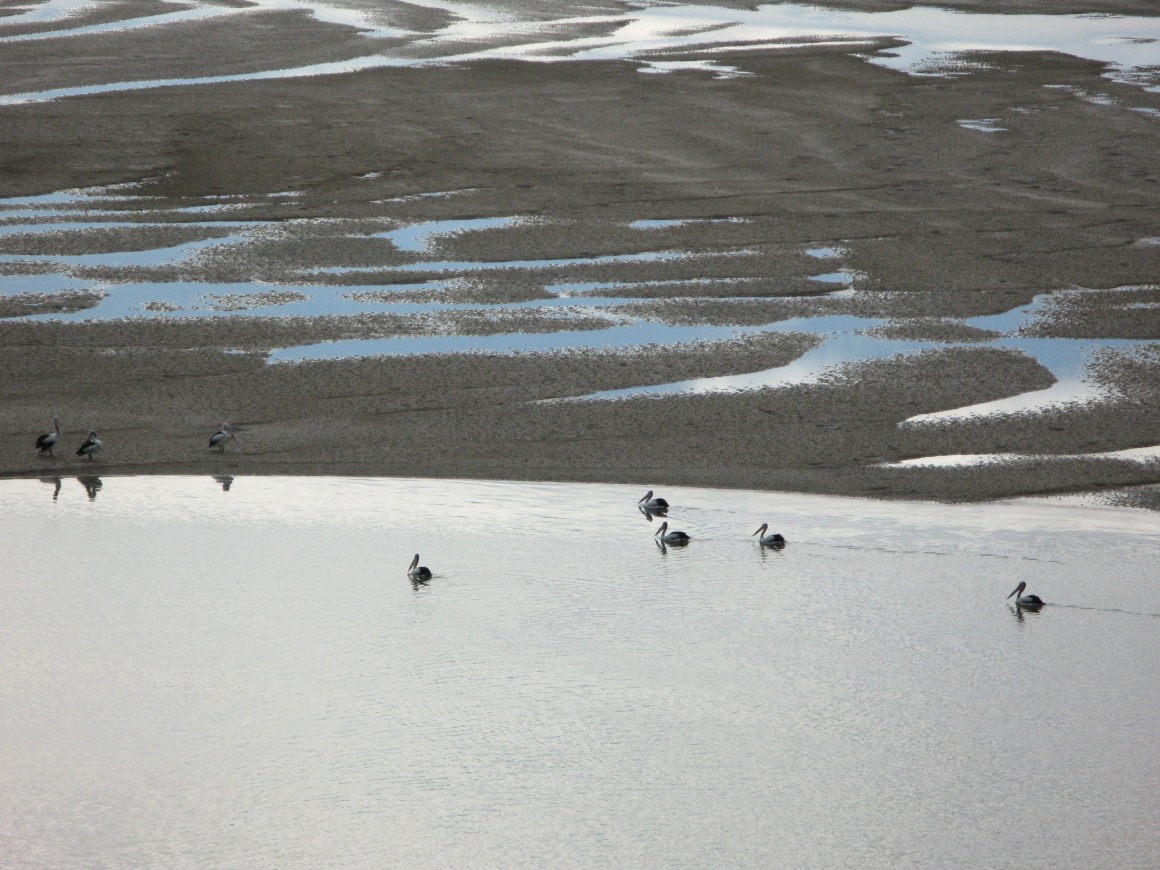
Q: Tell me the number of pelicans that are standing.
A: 3